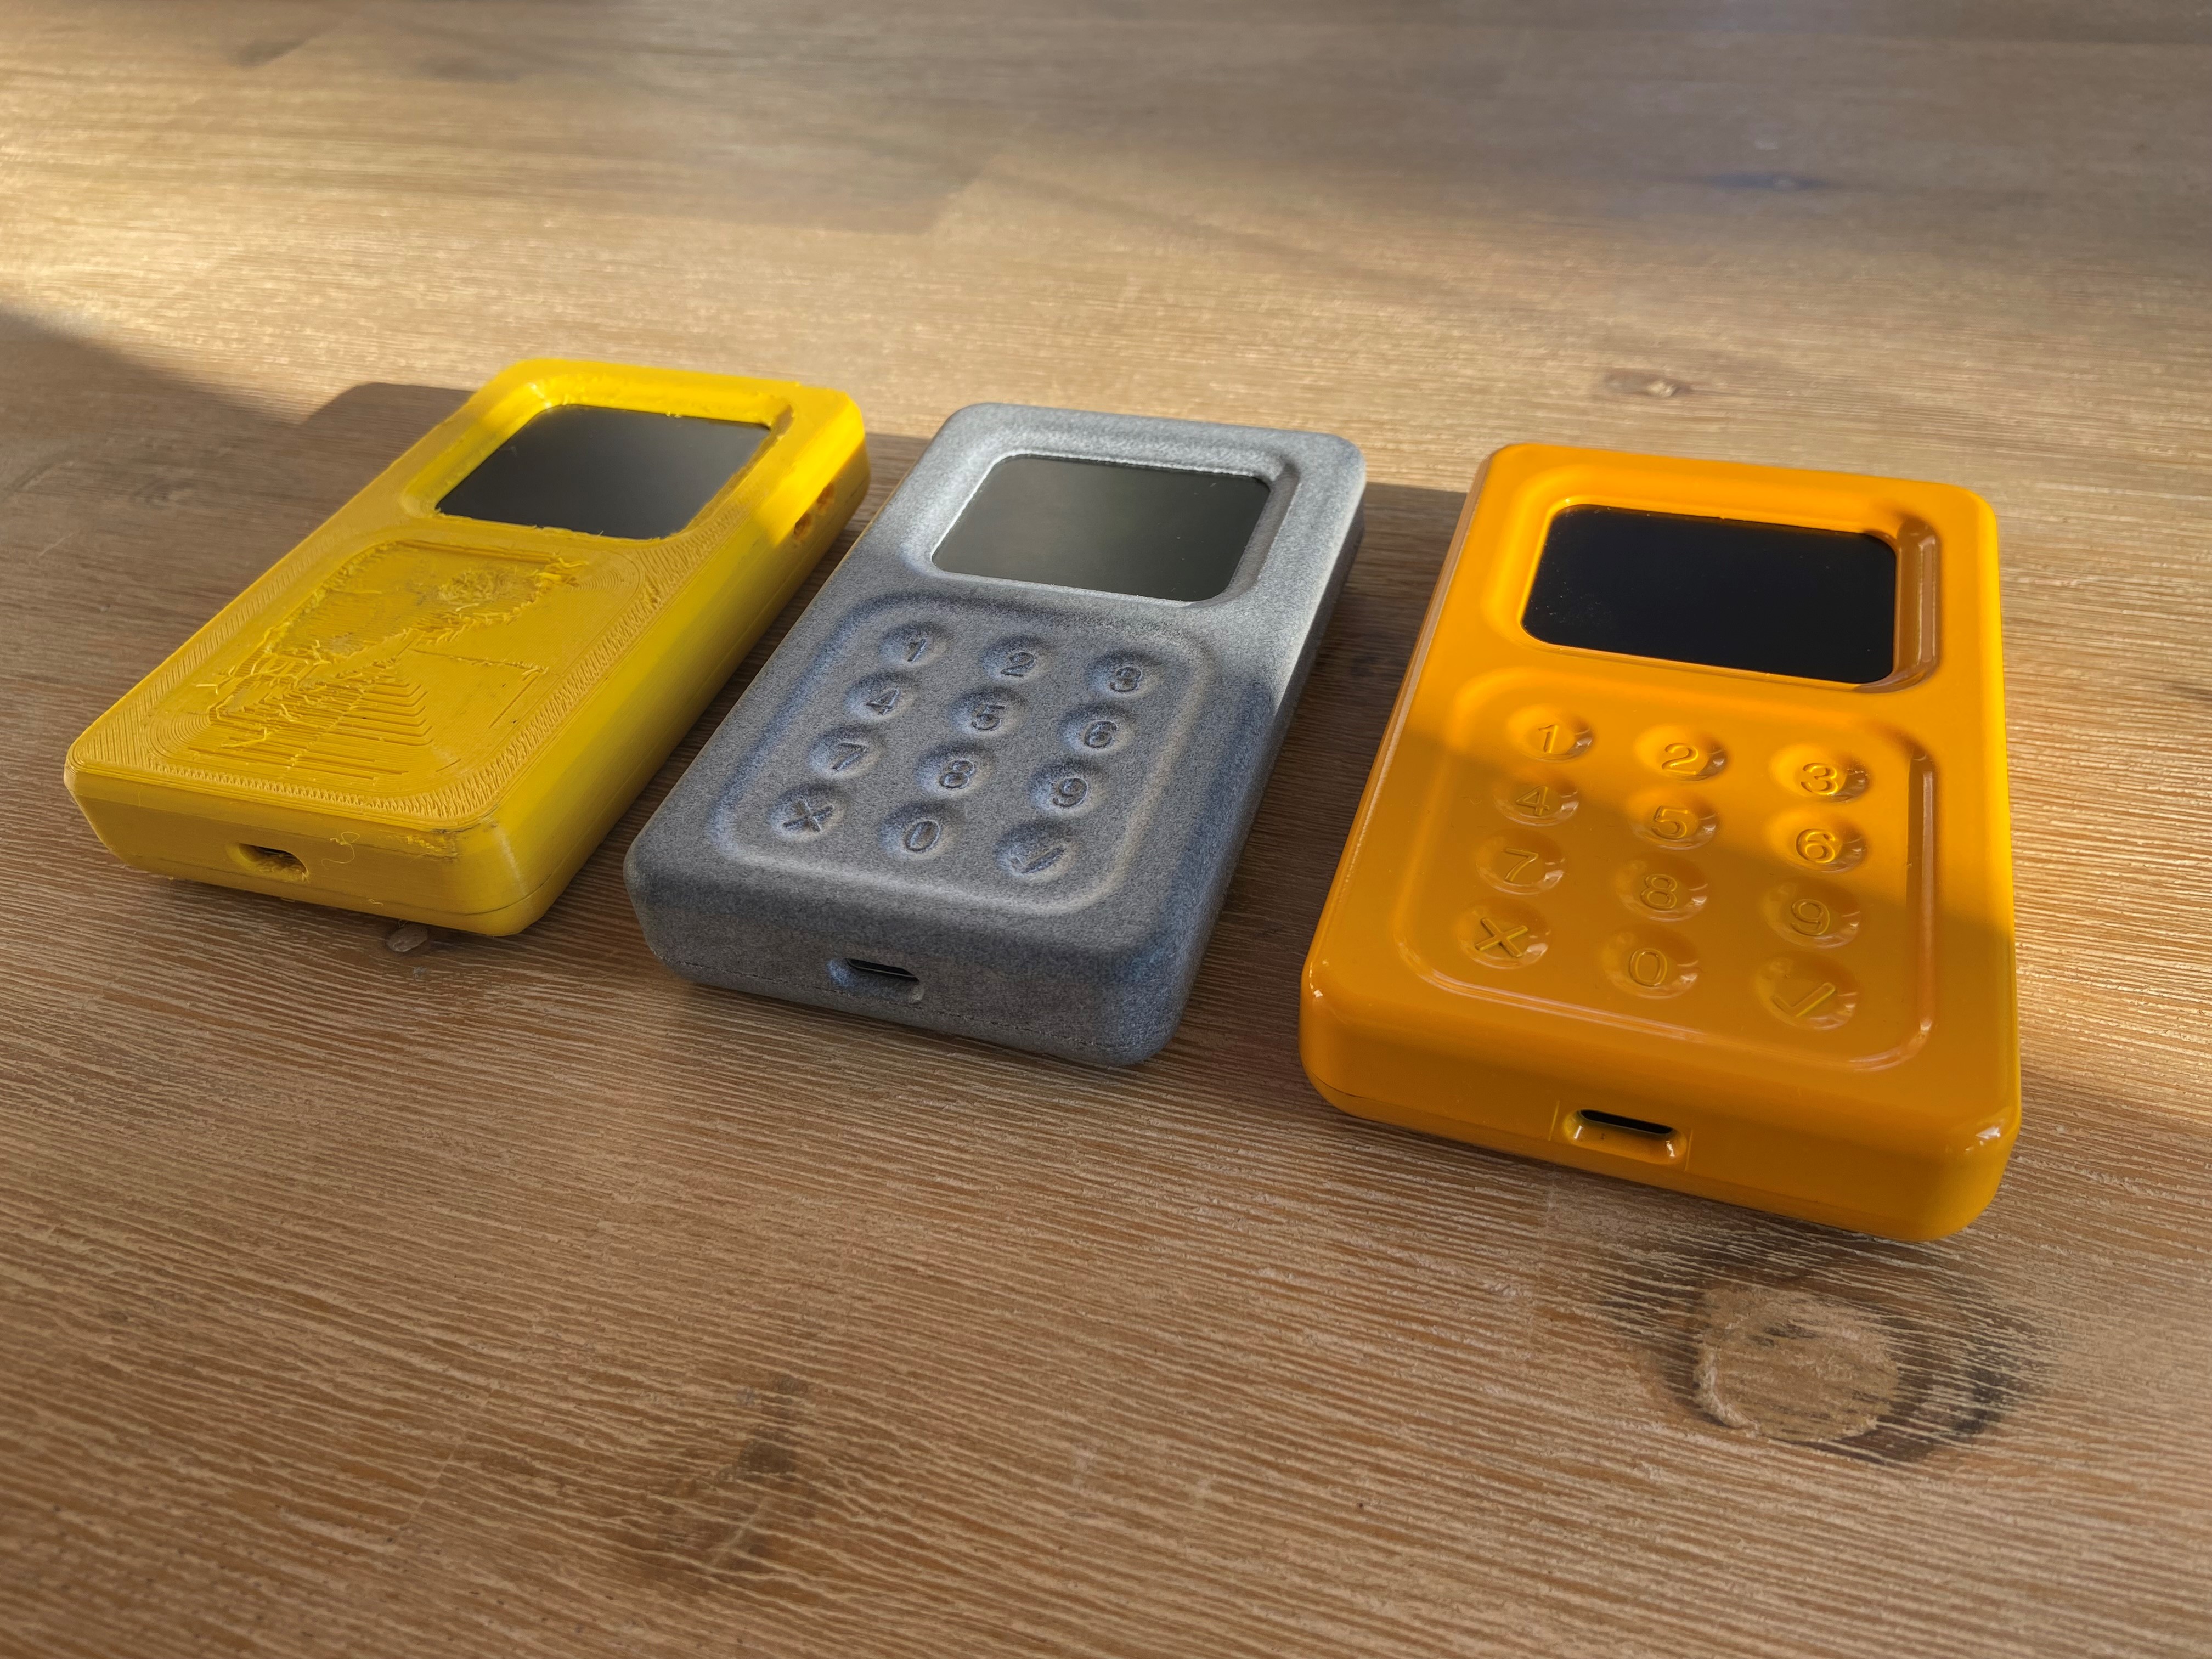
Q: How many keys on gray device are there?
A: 12